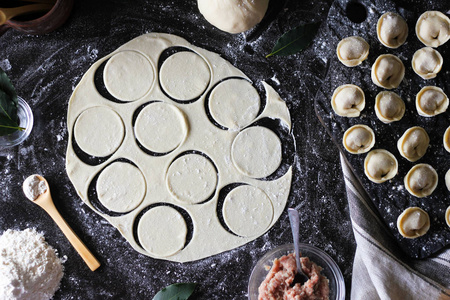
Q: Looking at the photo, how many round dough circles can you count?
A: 10